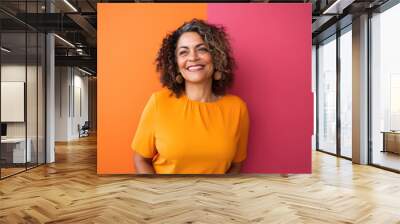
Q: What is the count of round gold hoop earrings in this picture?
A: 2